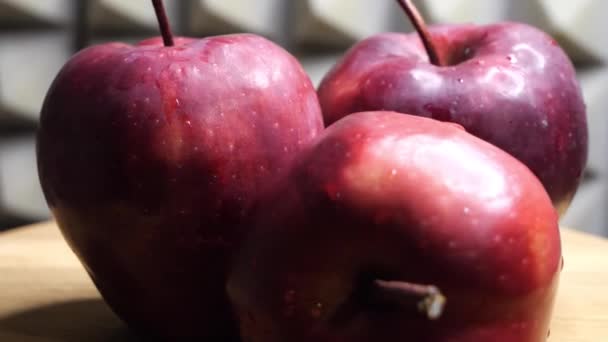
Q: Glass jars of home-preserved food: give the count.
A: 0